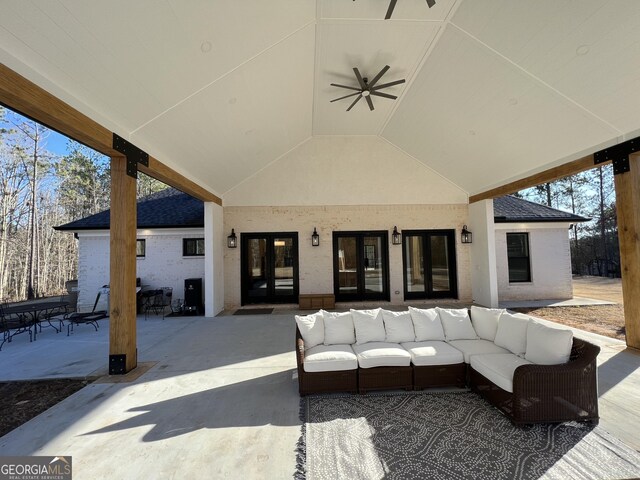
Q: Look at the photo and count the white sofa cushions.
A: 14